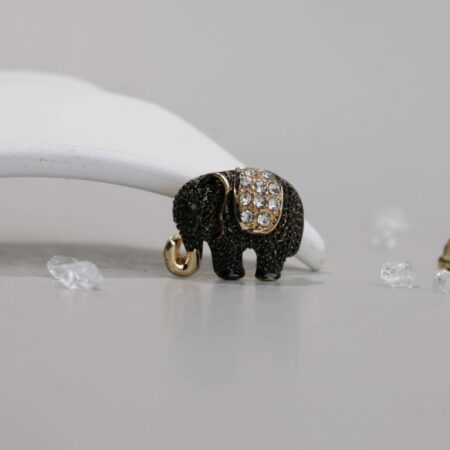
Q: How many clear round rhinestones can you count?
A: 10